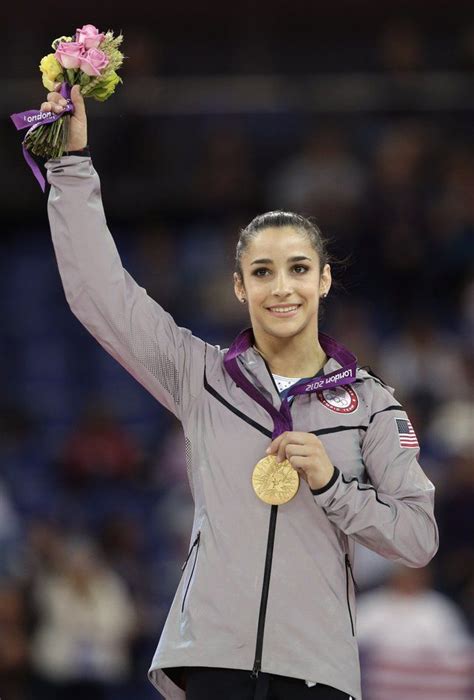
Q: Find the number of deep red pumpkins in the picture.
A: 0